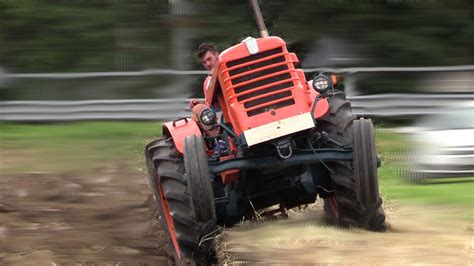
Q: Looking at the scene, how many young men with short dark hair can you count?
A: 1